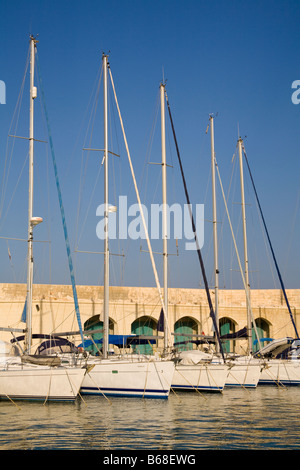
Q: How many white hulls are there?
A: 5